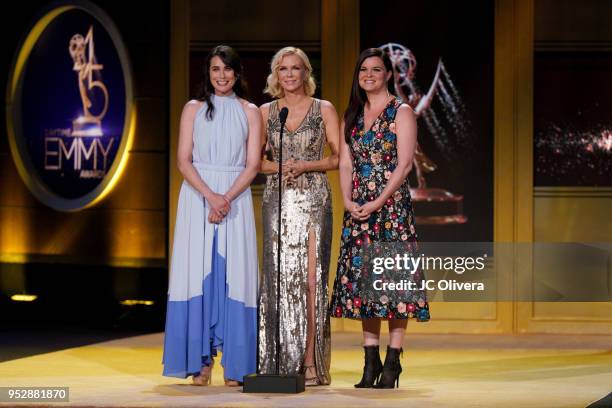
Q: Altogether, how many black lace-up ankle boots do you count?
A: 2